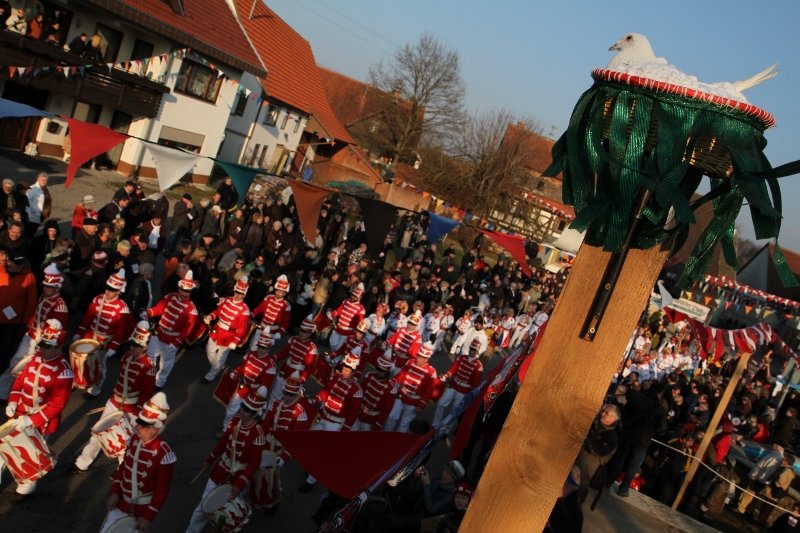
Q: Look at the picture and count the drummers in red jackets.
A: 7